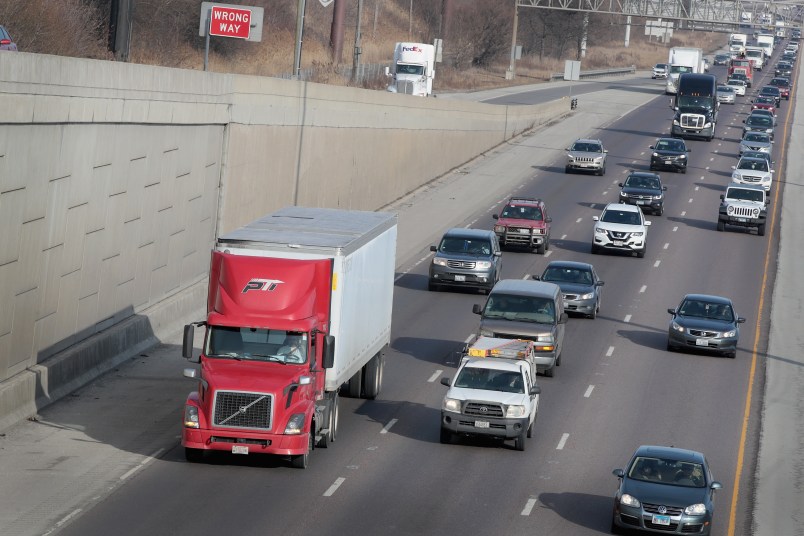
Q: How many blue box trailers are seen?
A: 0